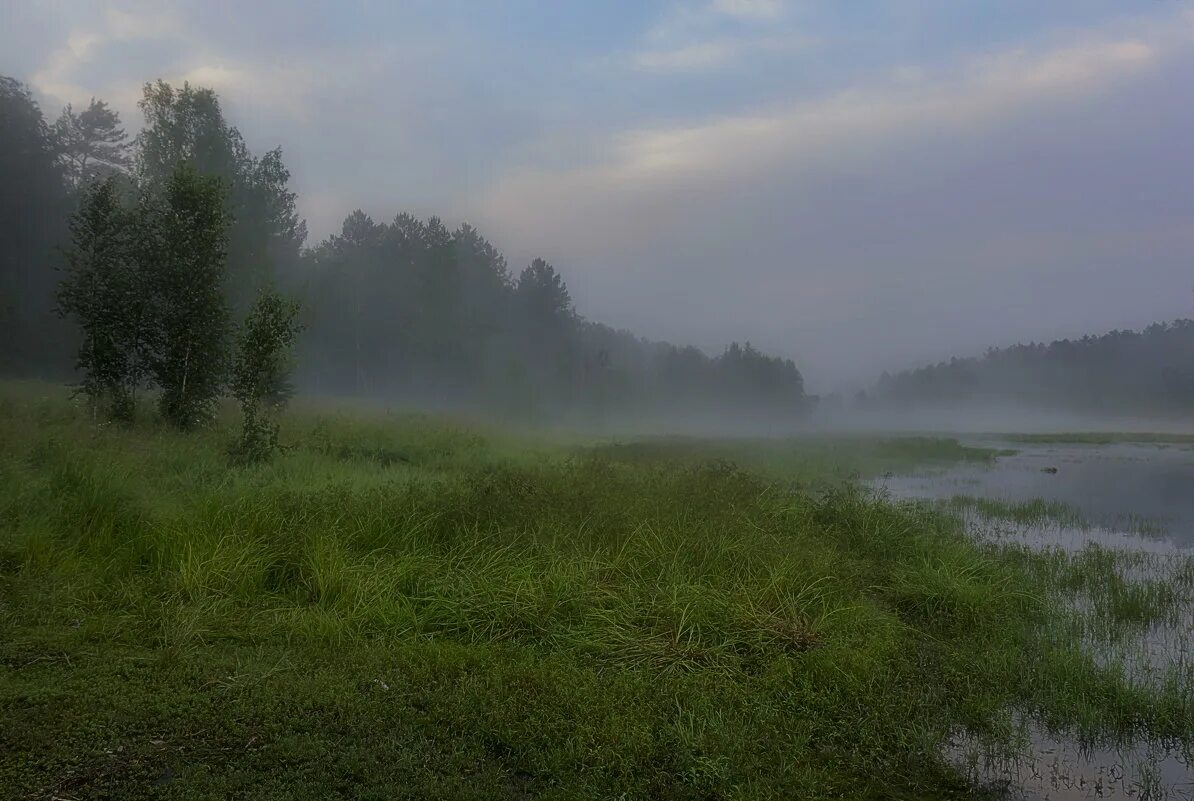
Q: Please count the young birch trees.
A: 3